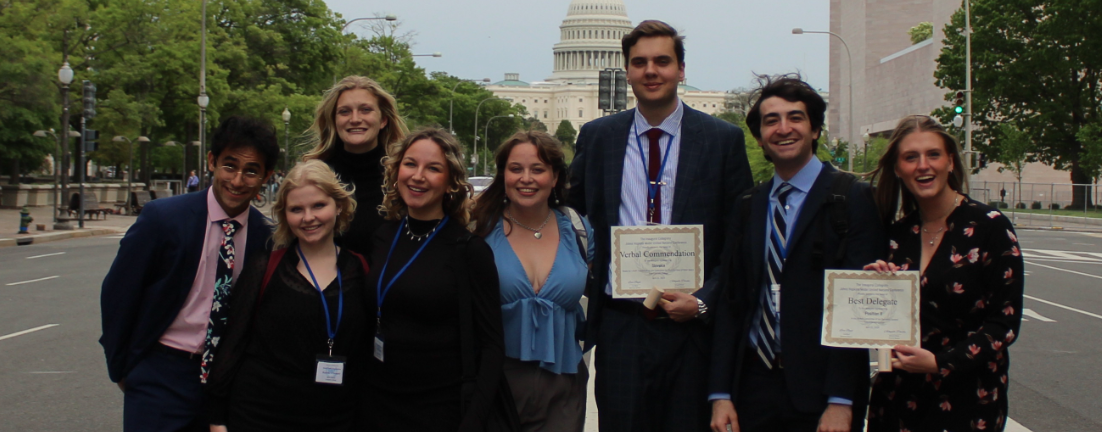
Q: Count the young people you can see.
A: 8